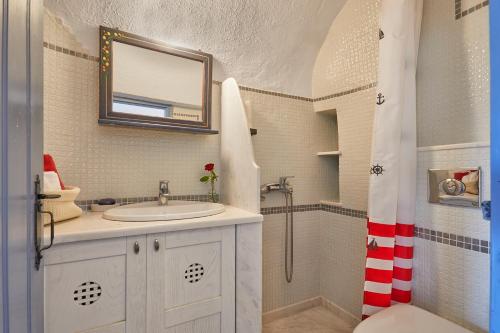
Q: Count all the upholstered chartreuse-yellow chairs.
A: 0